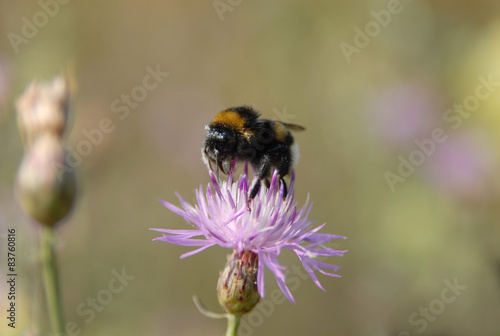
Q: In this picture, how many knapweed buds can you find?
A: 1